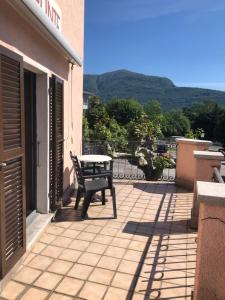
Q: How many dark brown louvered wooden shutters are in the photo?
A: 2